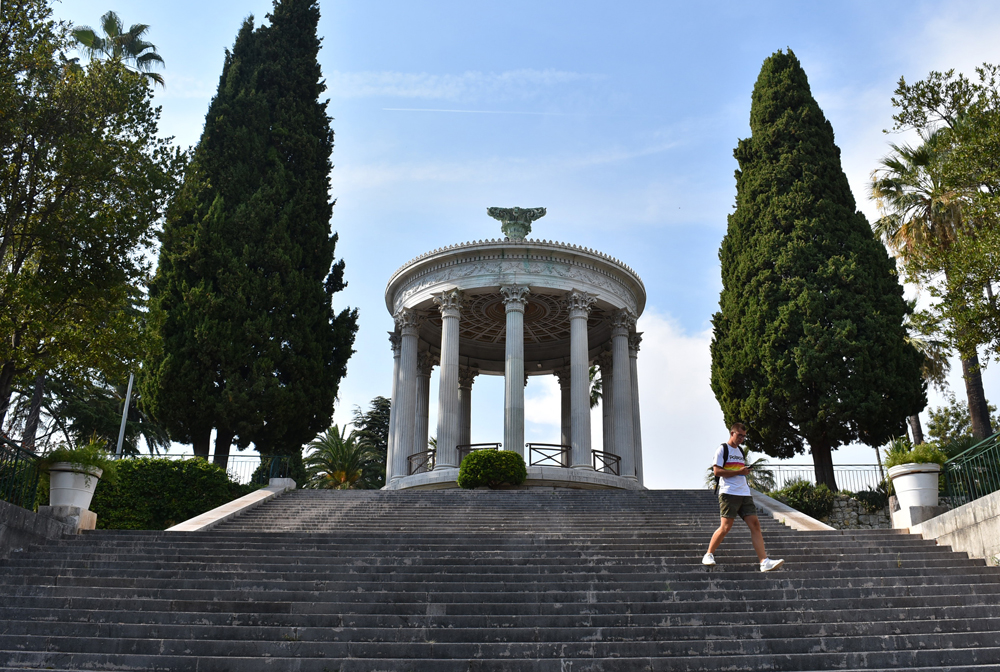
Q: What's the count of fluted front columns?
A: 5